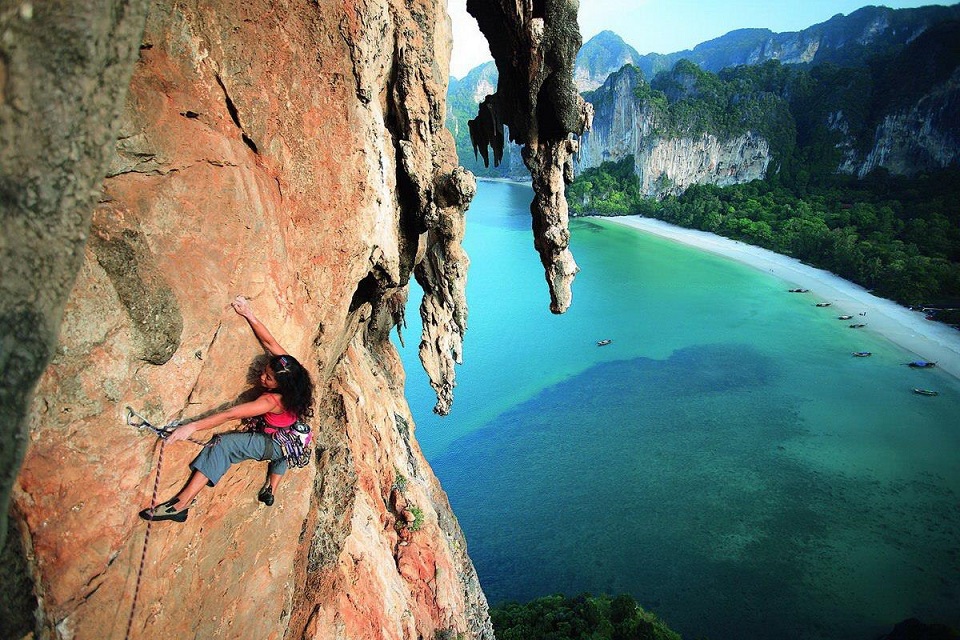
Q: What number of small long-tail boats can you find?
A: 8